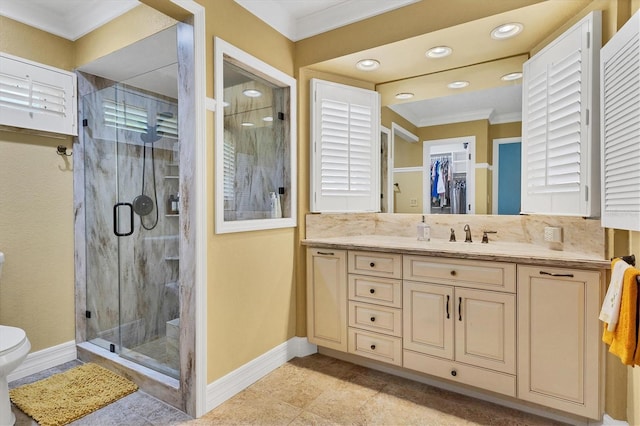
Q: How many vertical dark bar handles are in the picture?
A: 3